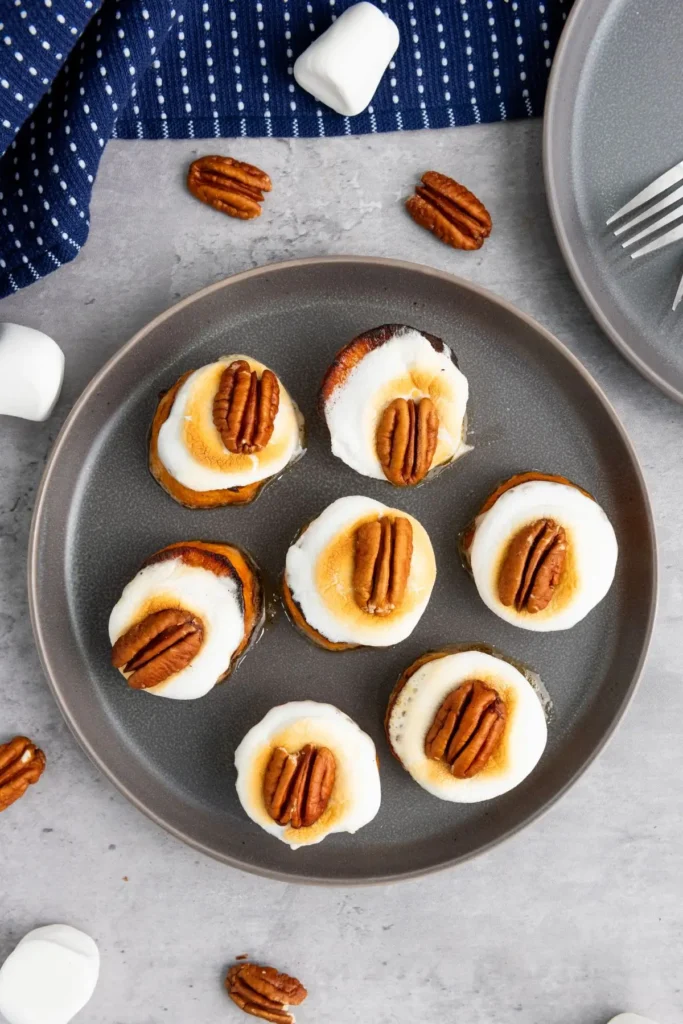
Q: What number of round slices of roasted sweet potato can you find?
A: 7